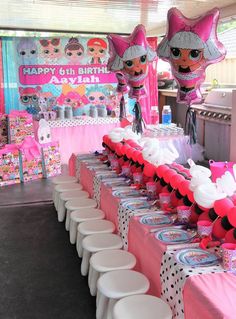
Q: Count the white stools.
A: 10